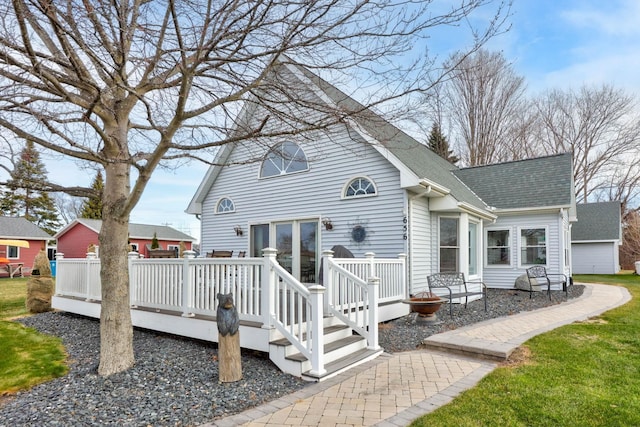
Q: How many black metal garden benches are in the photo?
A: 2